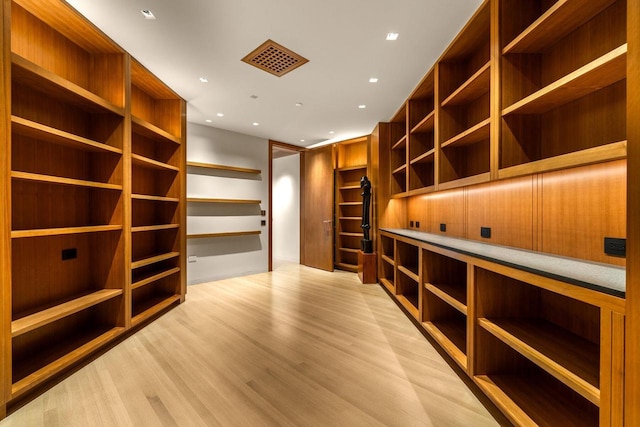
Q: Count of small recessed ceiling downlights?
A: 10